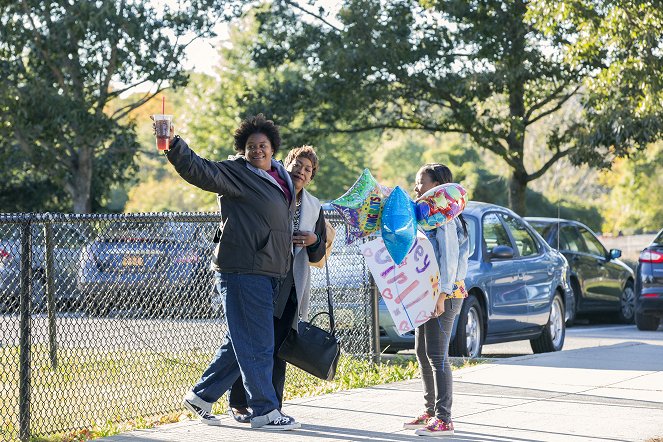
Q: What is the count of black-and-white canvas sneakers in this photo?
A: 2